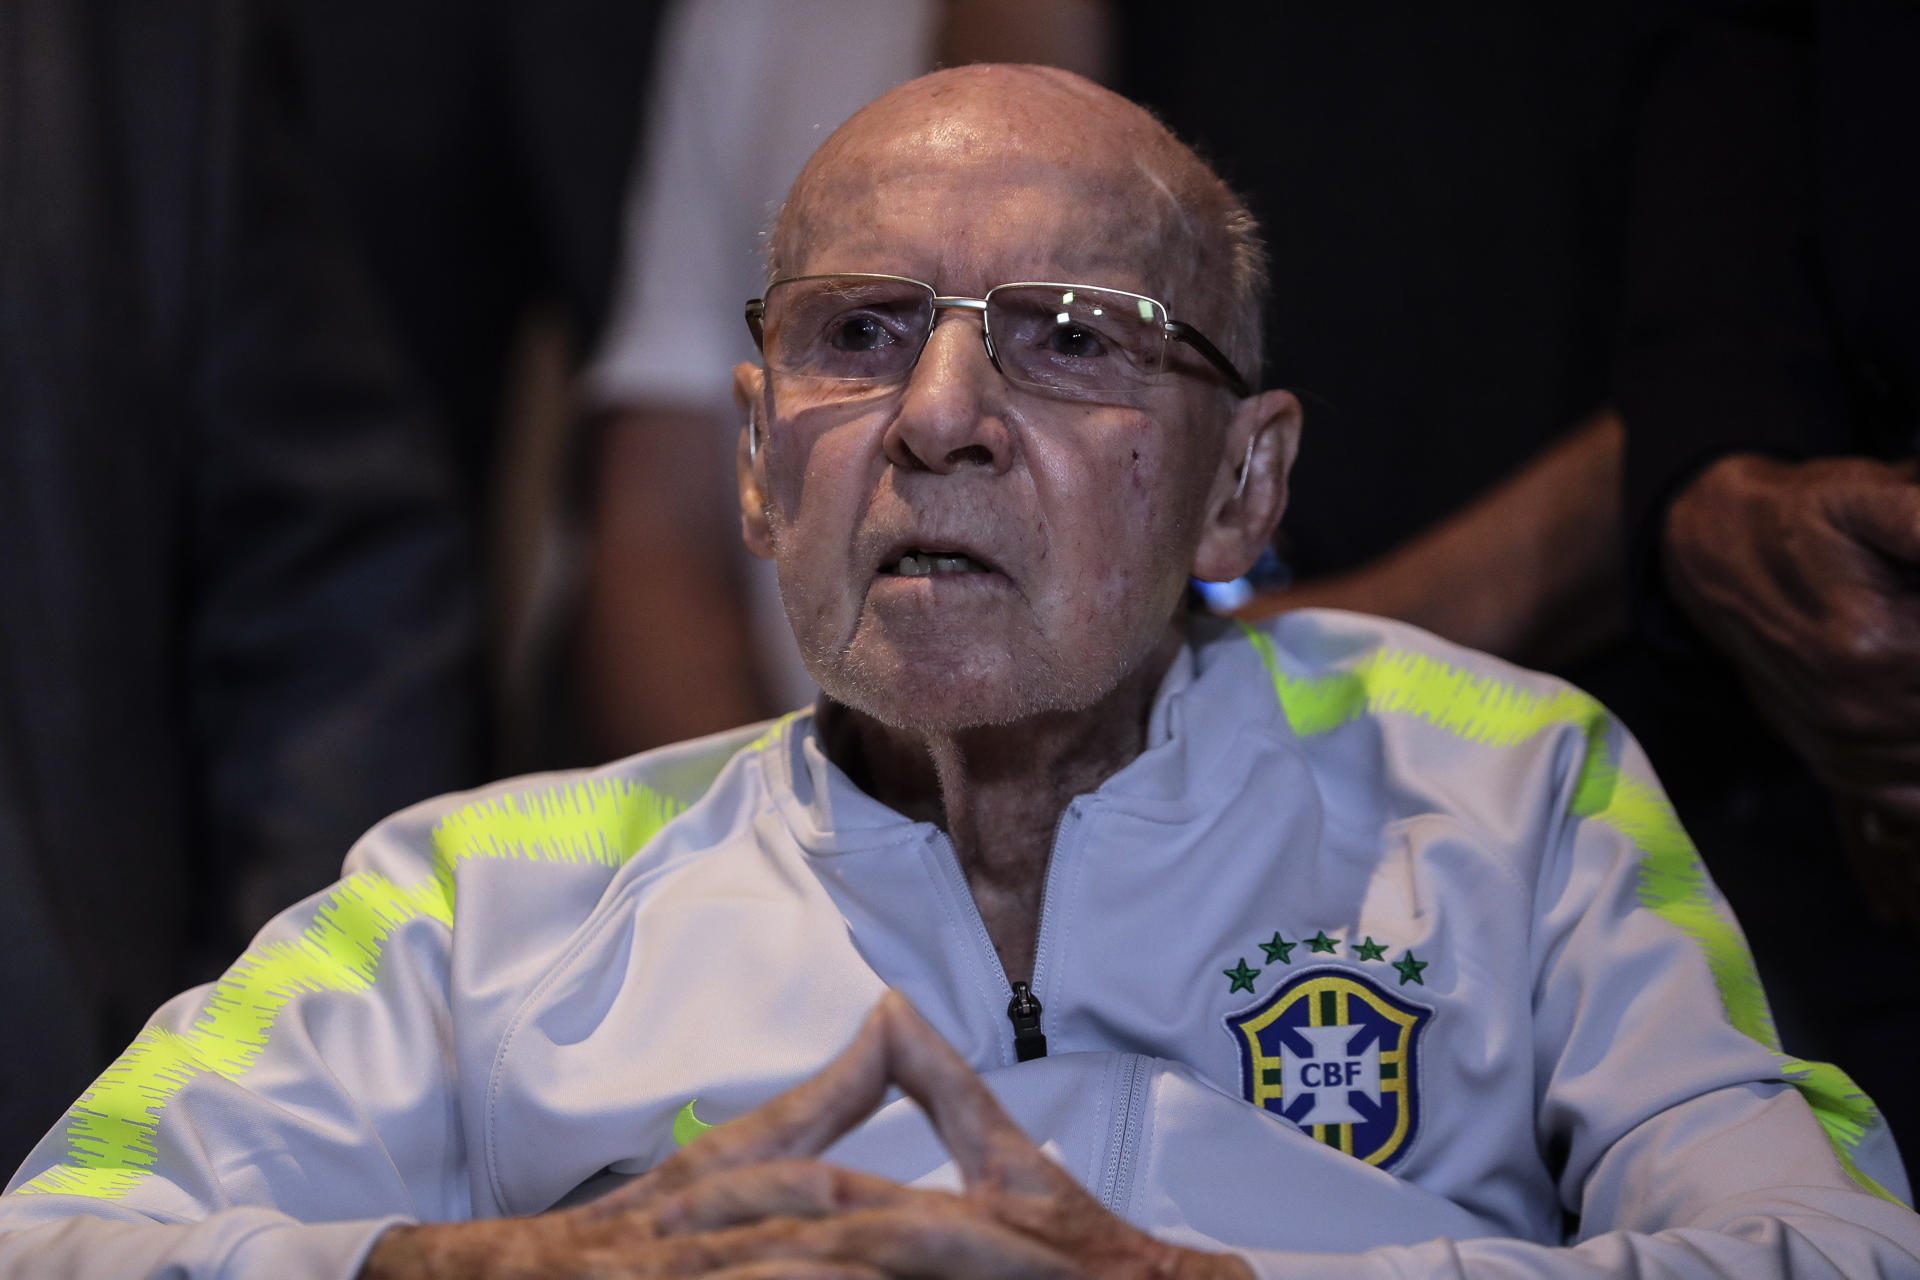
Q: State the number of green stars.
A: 5